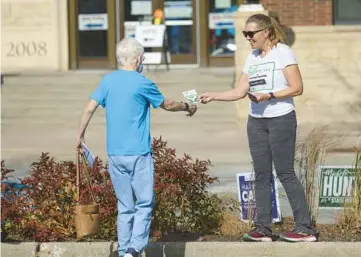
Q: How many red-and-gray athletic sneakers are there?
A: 2